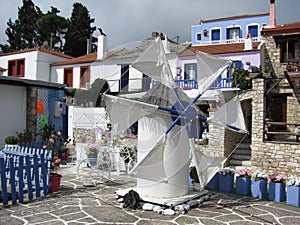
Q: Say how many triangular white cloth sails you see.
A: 6